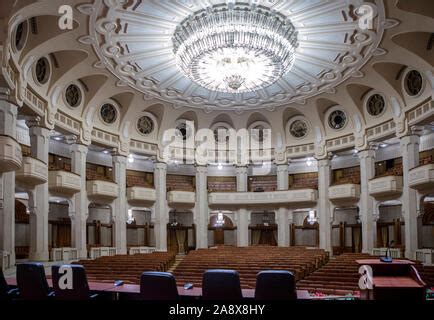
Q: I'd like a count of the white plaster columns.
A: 11